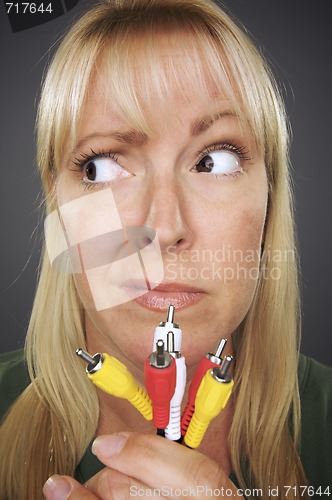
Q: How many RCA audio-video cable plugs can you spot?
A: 6